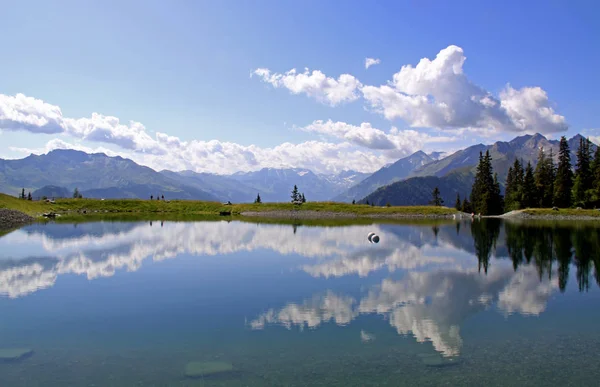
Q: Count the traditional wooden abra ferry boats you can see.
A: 0